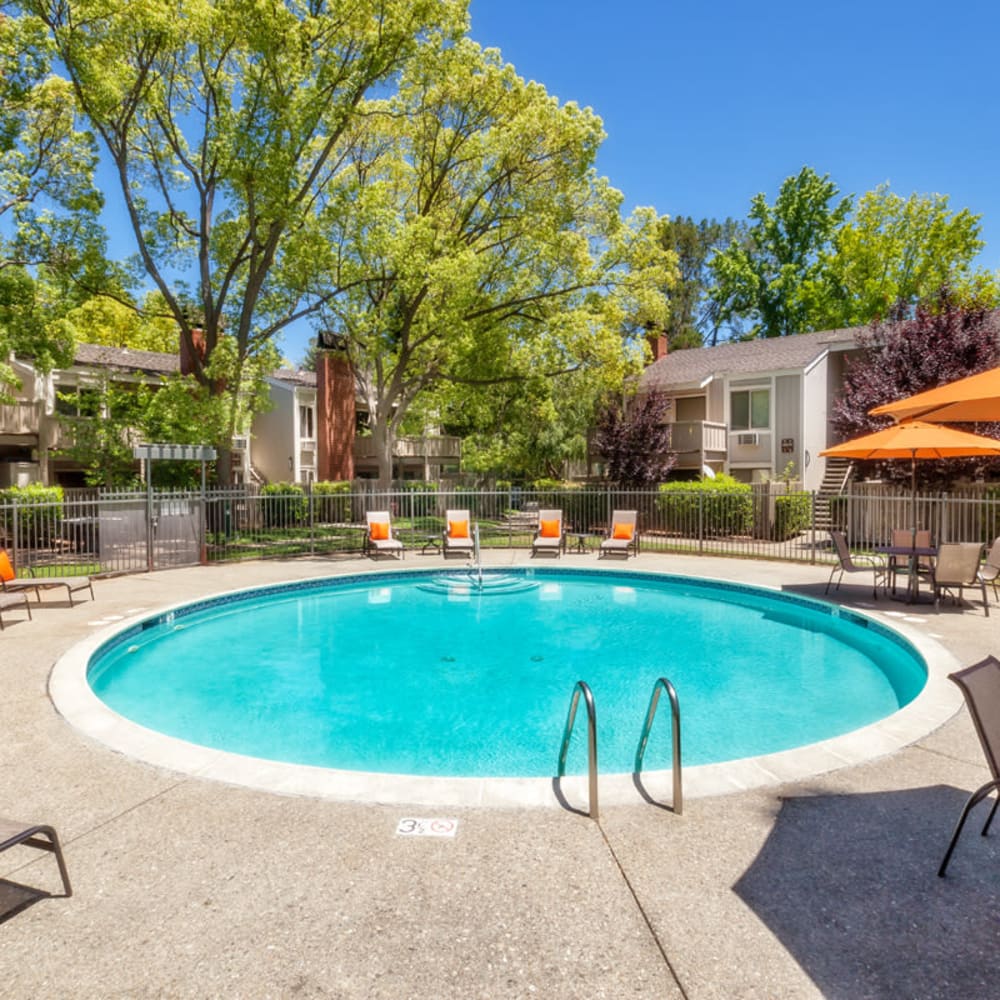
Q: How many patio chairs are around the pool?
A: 12